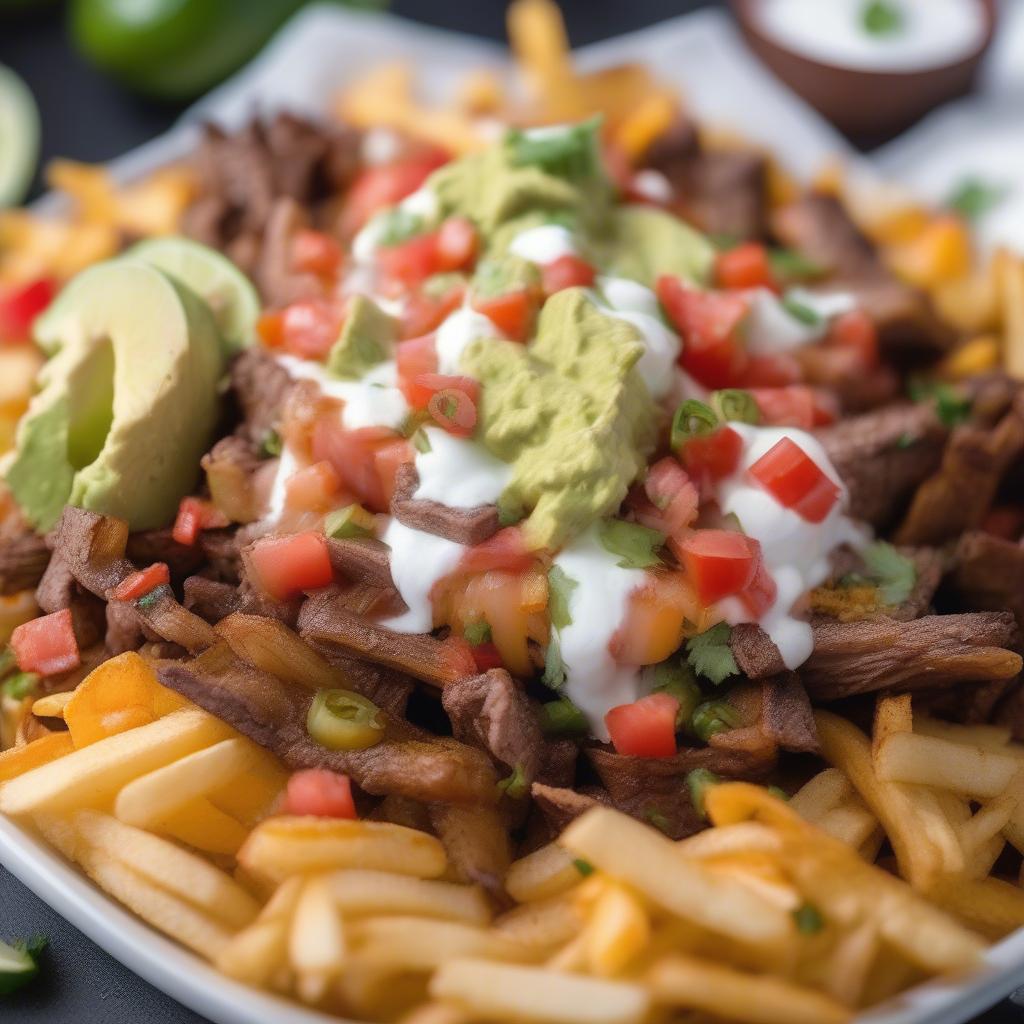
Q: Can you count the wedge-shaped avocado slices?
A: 1